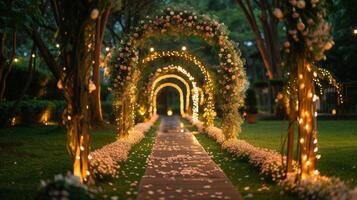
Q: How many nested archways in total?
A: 5